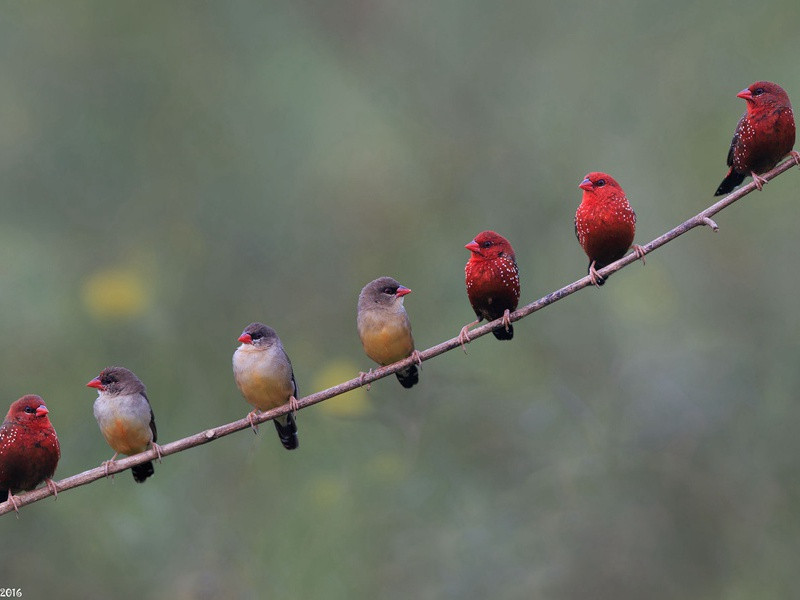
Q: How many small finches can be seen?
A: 7